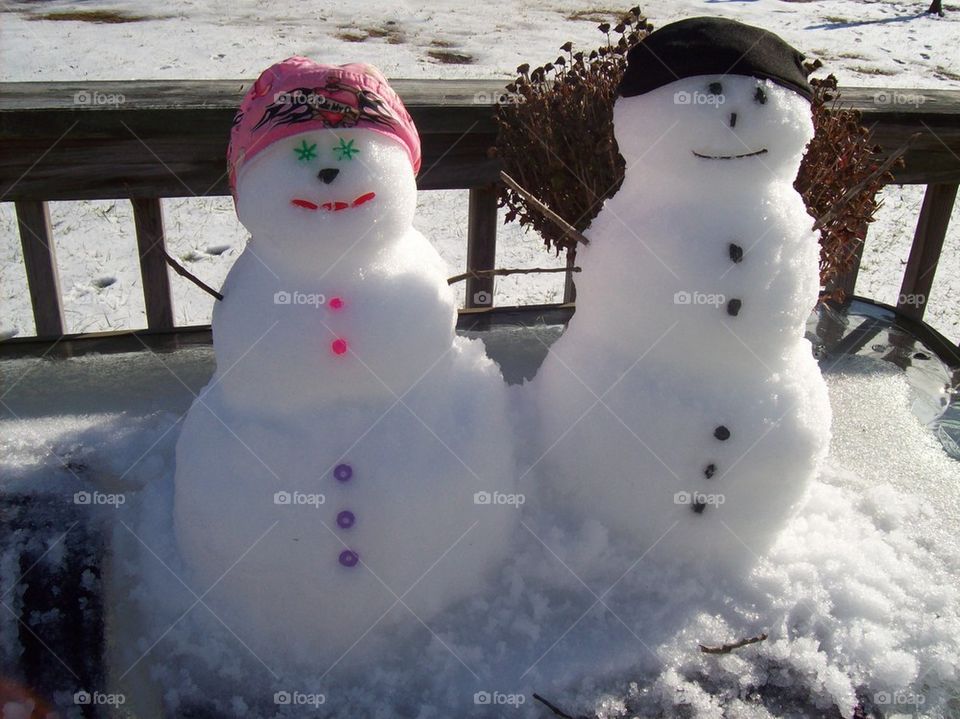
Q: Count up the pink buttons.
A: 2